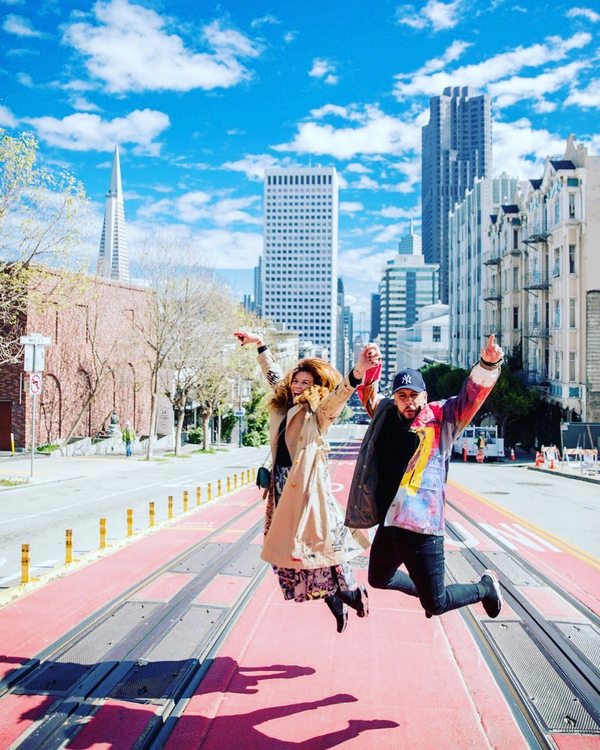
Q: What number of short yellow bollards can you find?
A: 15